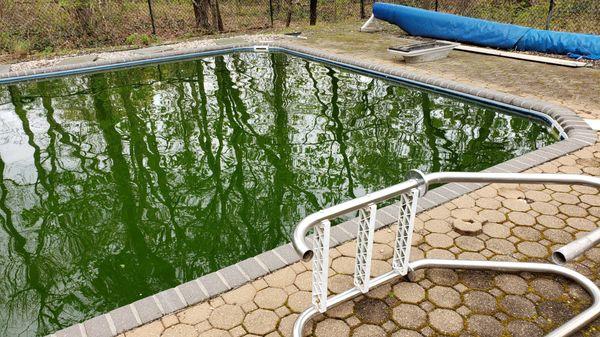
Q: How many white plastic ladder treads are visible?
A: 3